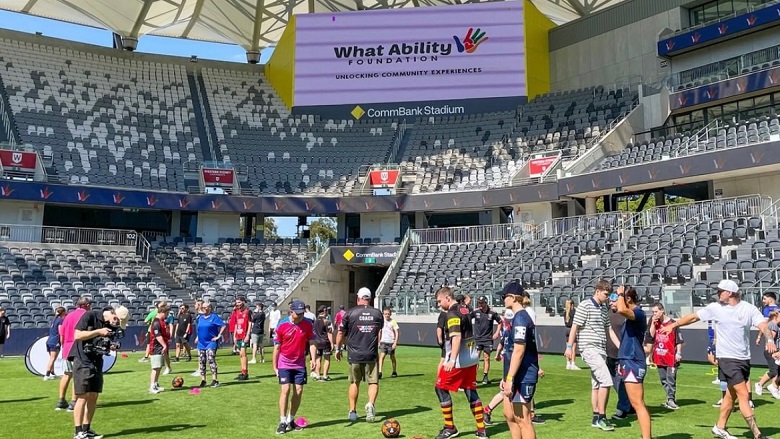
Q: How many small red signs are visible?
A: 4